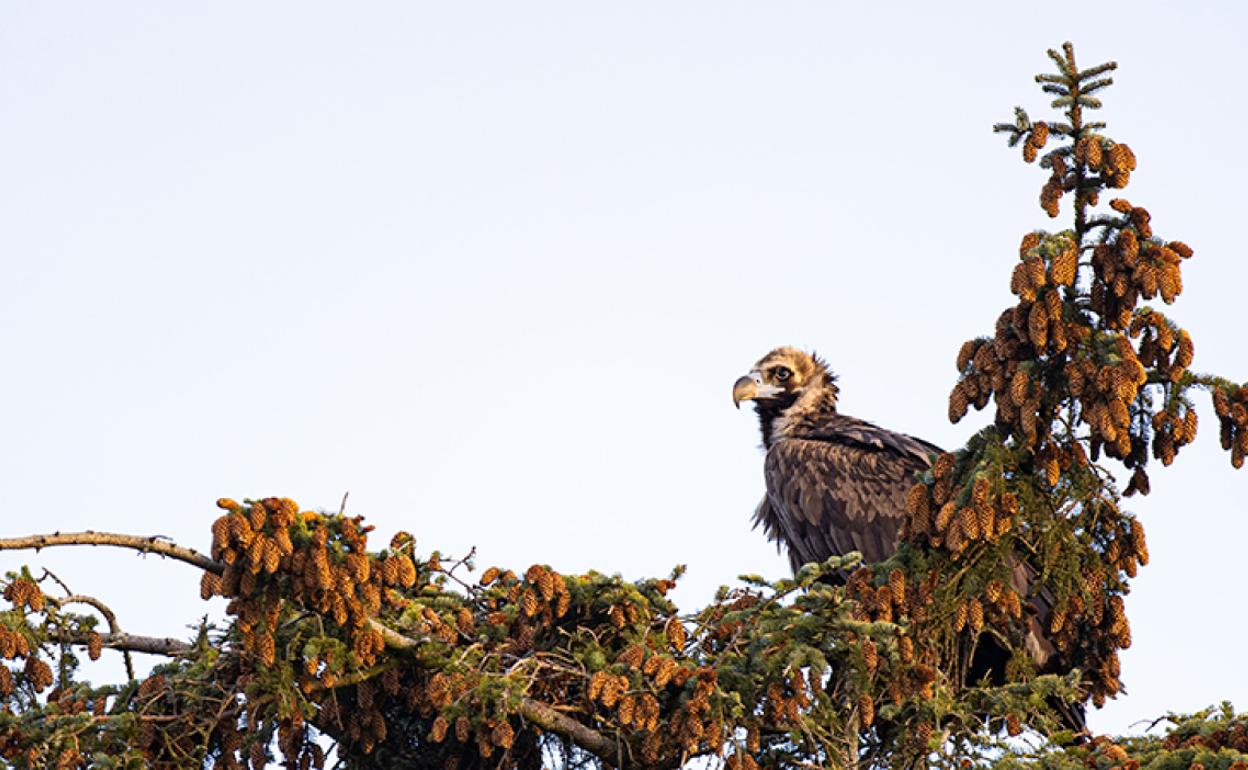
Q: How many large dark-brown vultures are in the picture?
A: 1